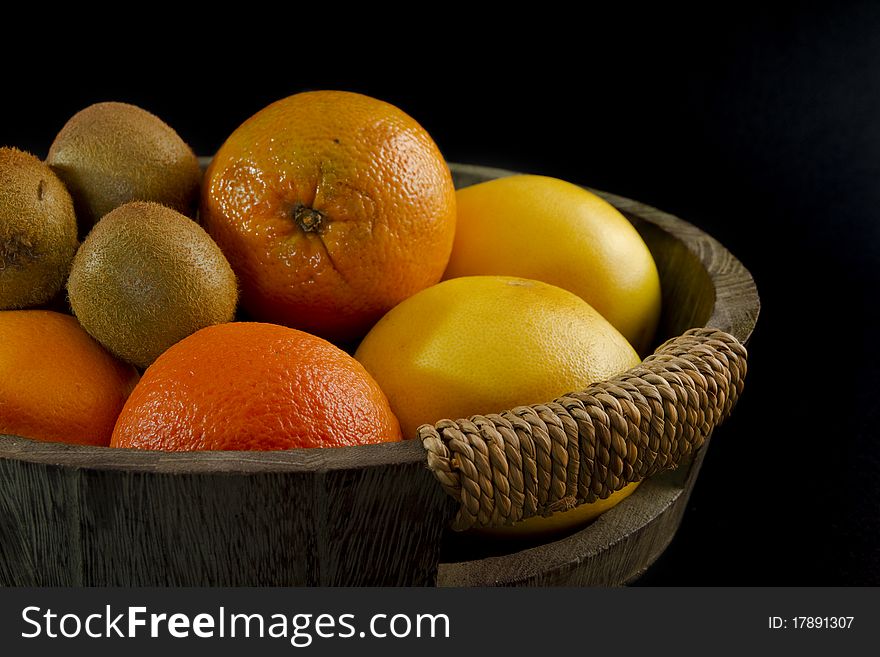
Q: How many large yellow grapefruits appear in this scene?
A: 2